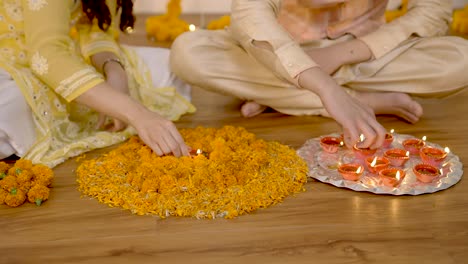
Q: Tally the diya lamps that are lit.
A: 11